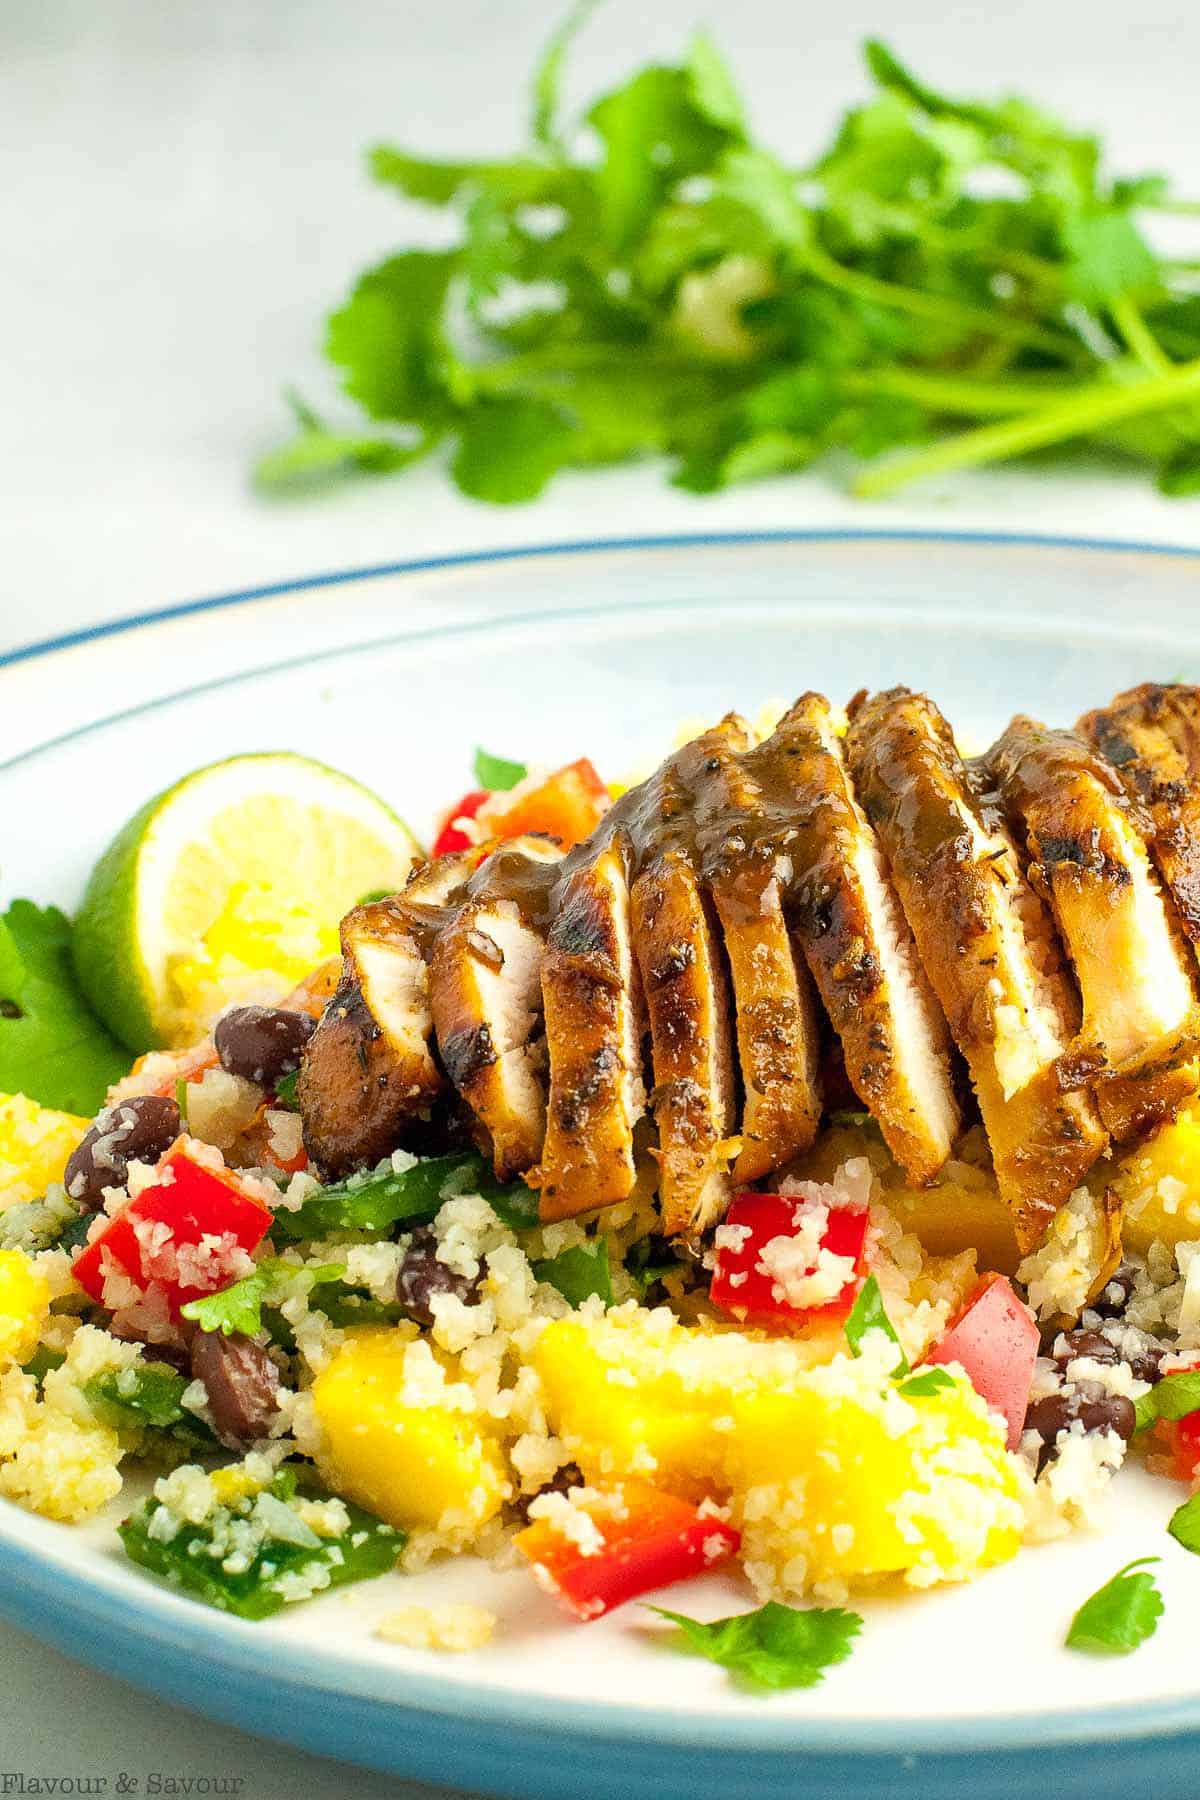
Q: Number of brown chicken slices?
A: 9